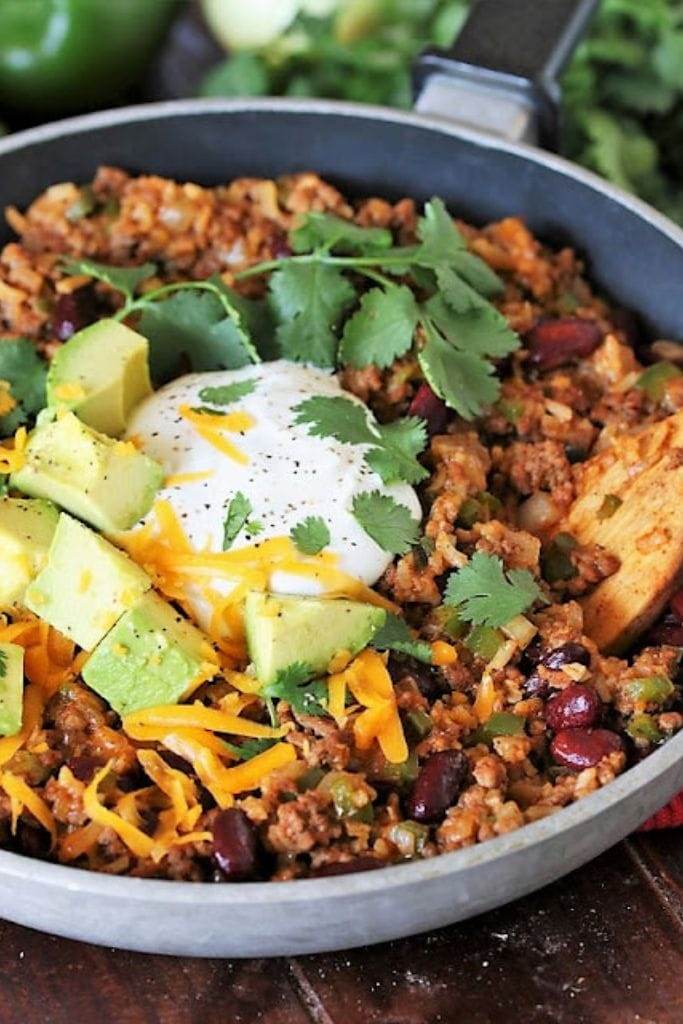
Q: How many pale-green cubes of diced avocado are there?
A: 7